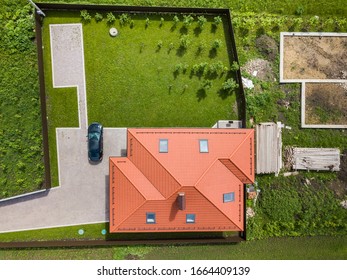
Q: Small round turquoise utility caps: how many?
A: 2